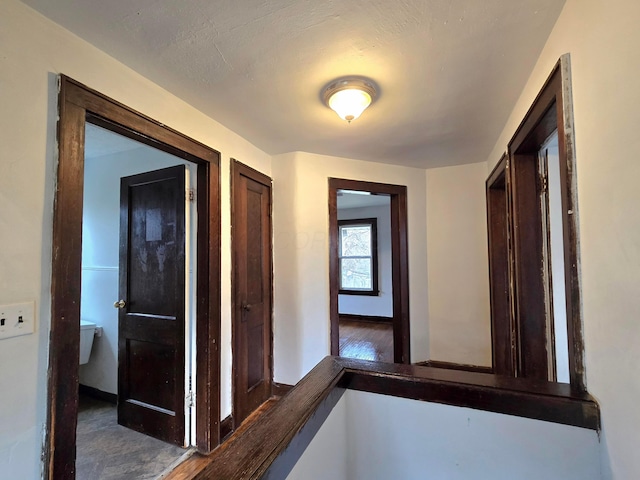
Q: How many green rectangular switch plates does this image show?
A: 0